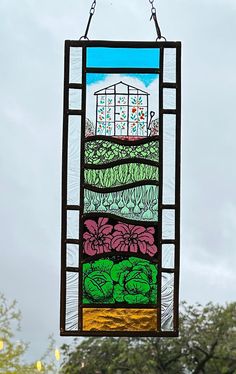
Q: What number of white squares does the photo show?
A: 12